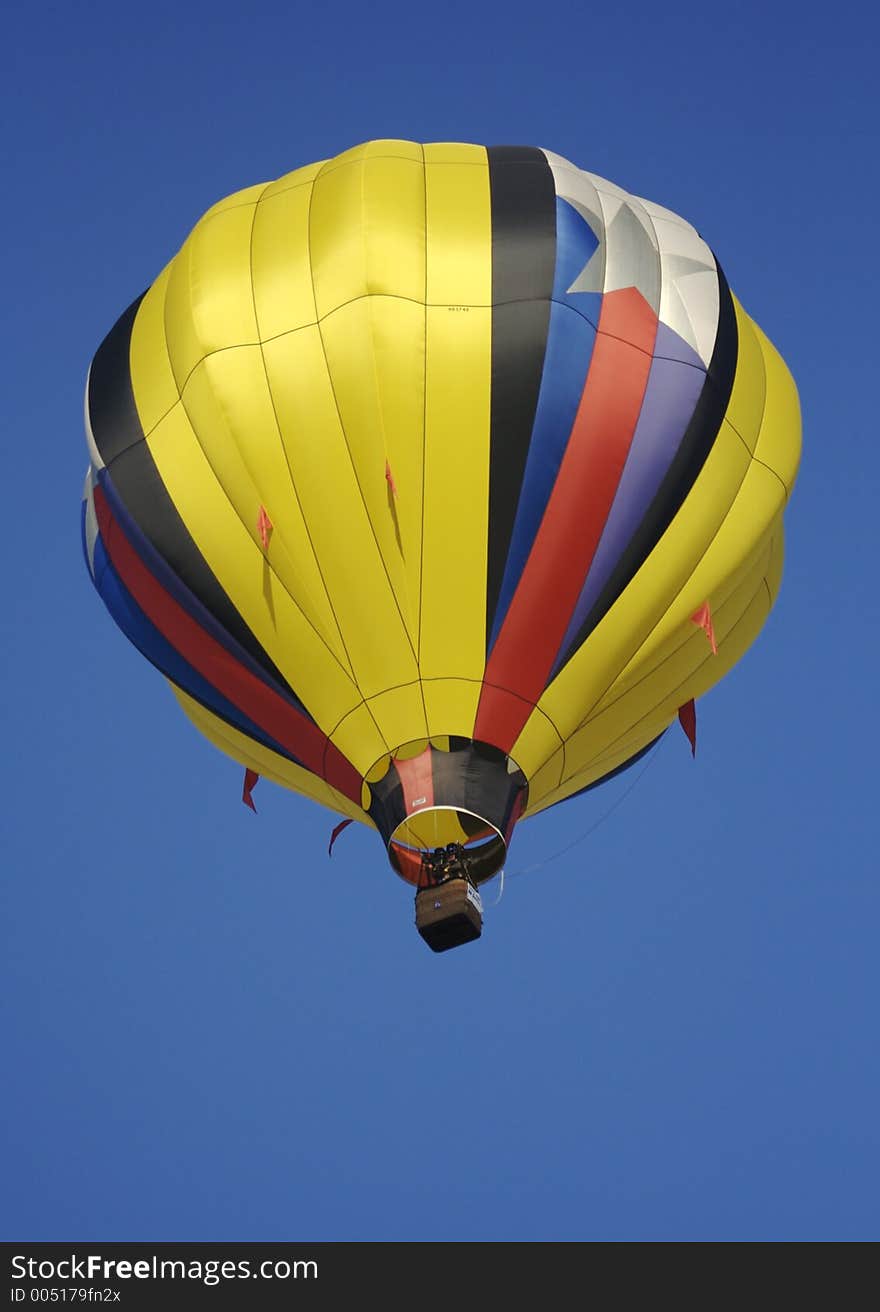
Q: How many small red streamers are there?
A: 6